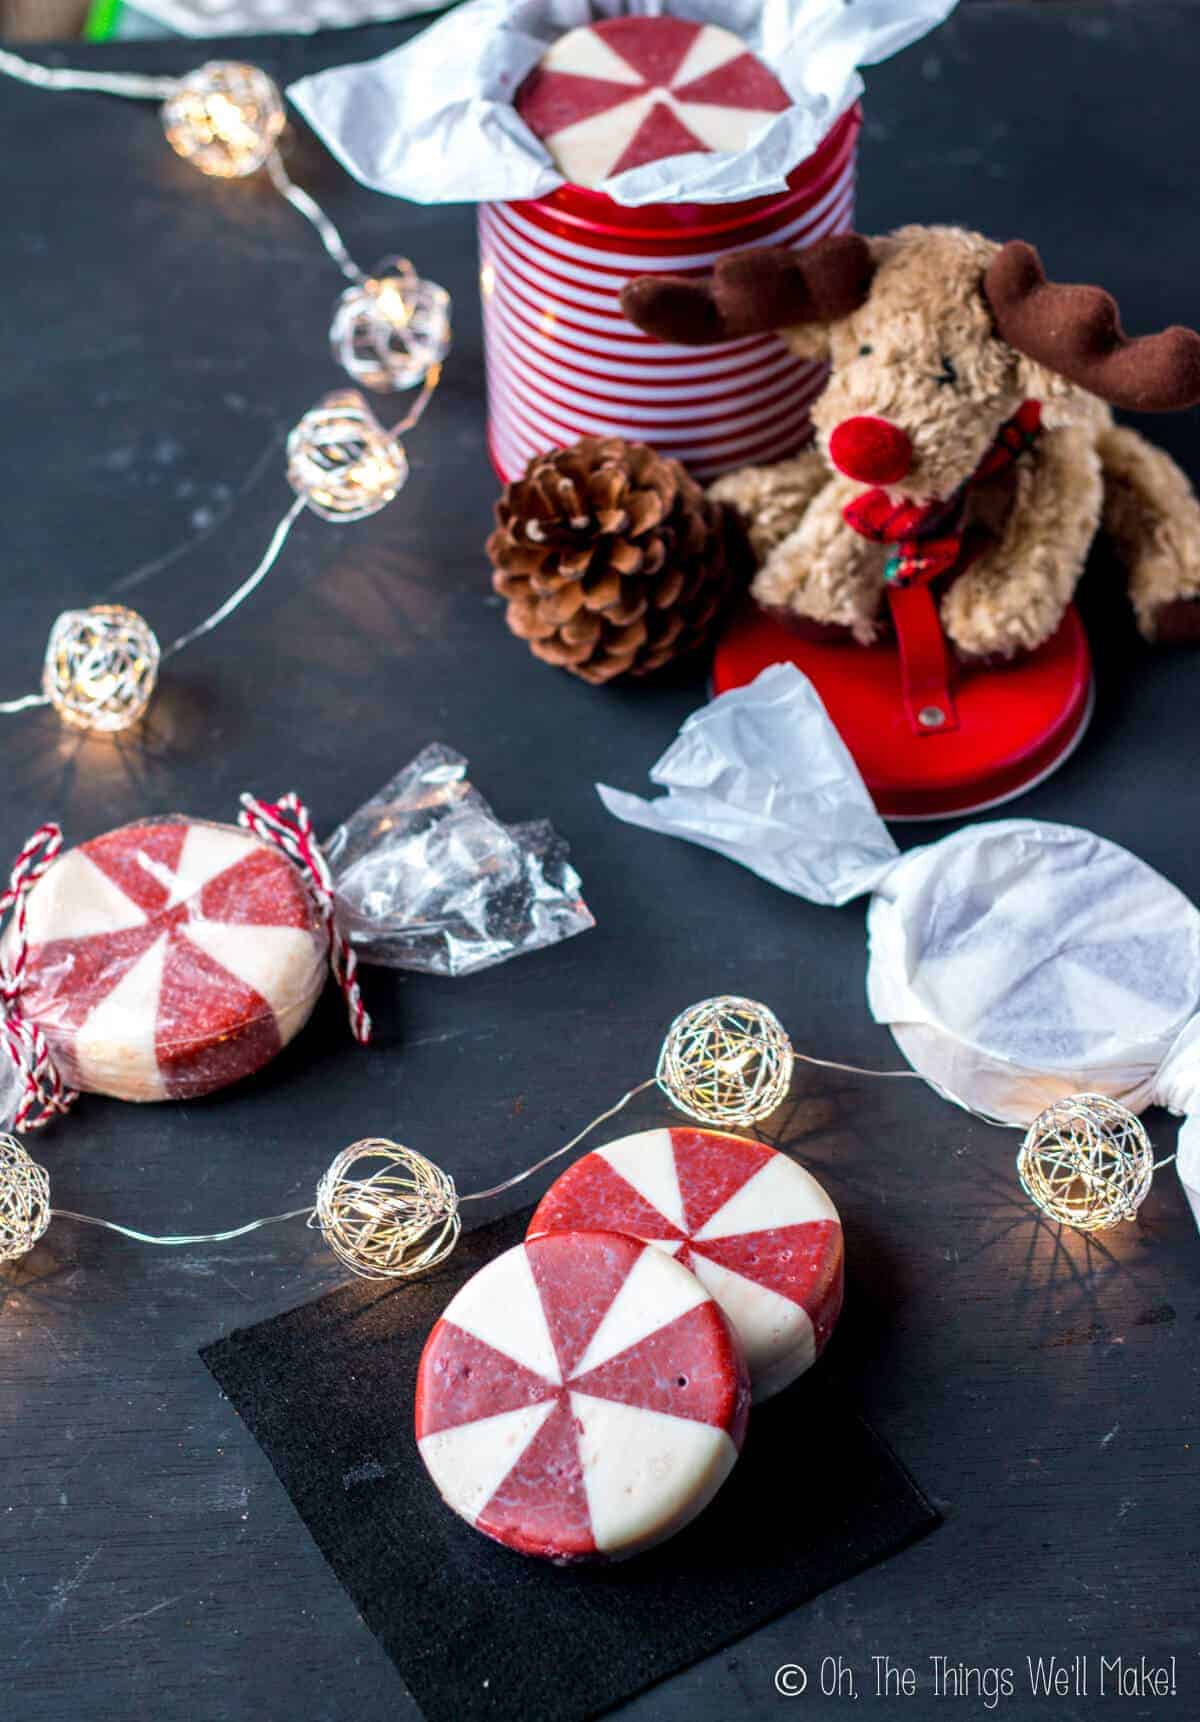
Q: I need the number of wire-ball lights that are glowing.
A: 8